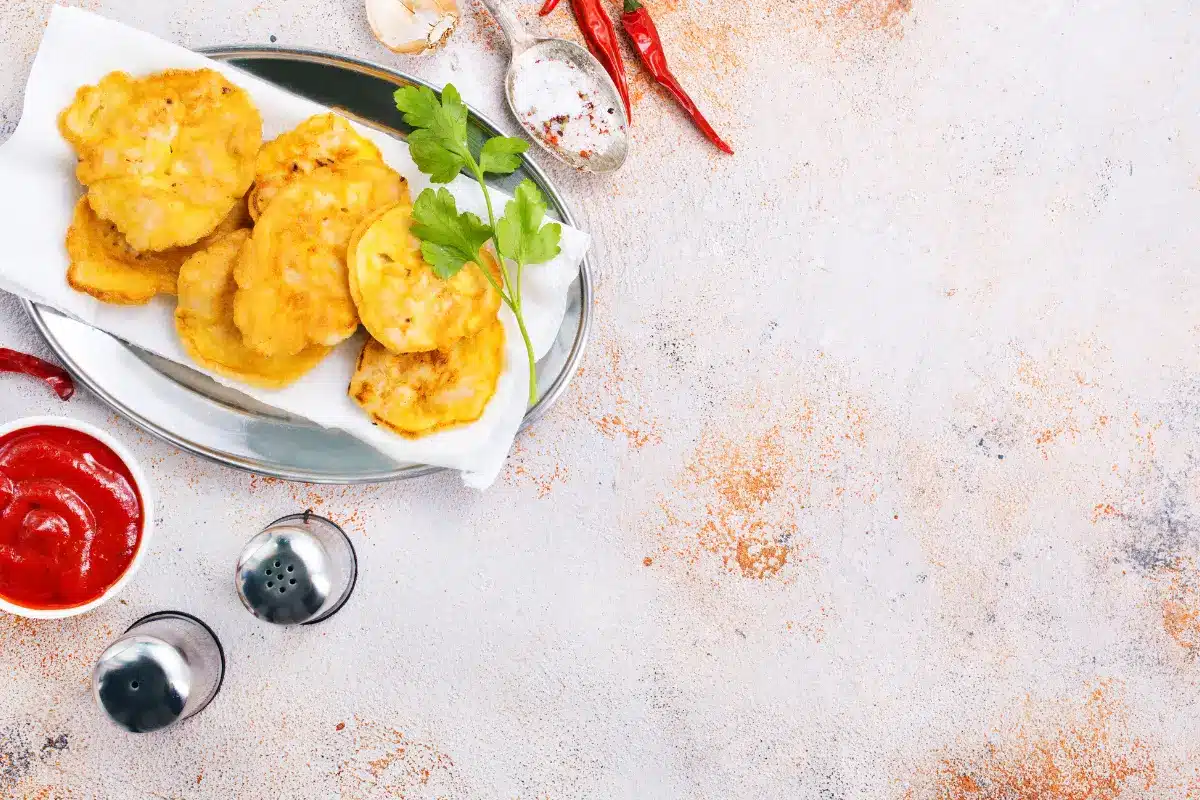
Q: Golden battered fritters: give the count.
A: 7